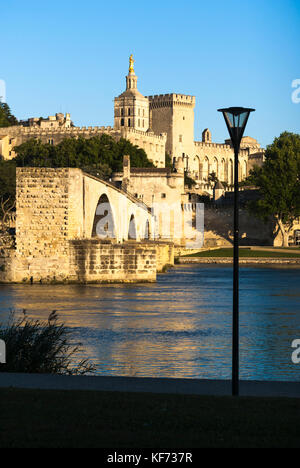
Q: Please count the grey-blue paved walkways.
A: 1